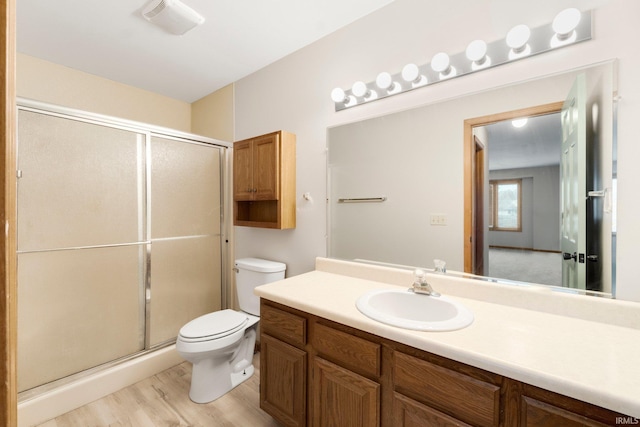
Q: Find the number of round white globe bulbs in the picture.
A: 8